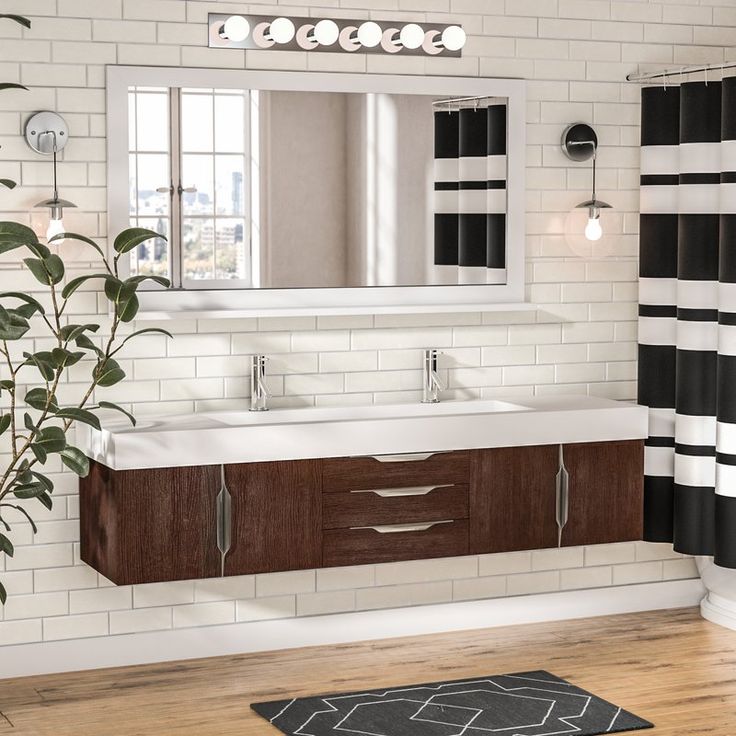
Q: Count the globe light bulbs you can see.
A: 6